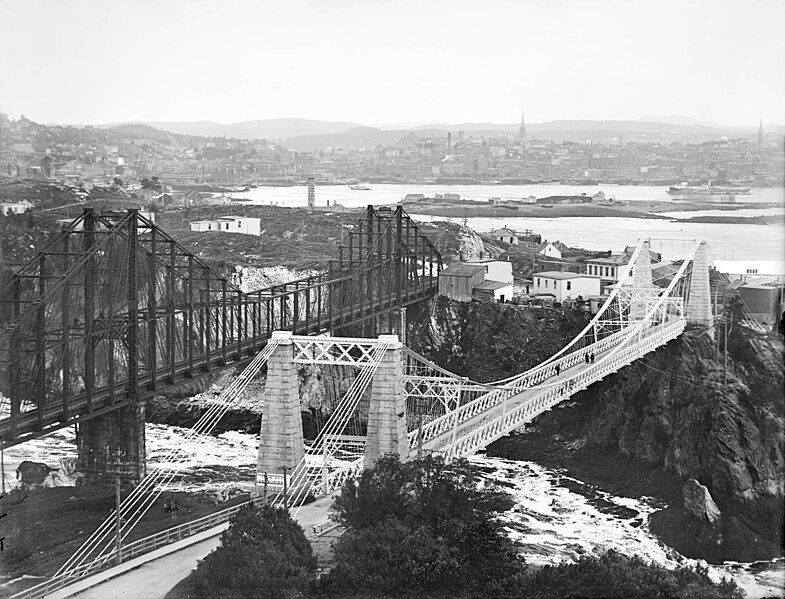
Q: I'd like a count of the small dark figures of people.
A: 3